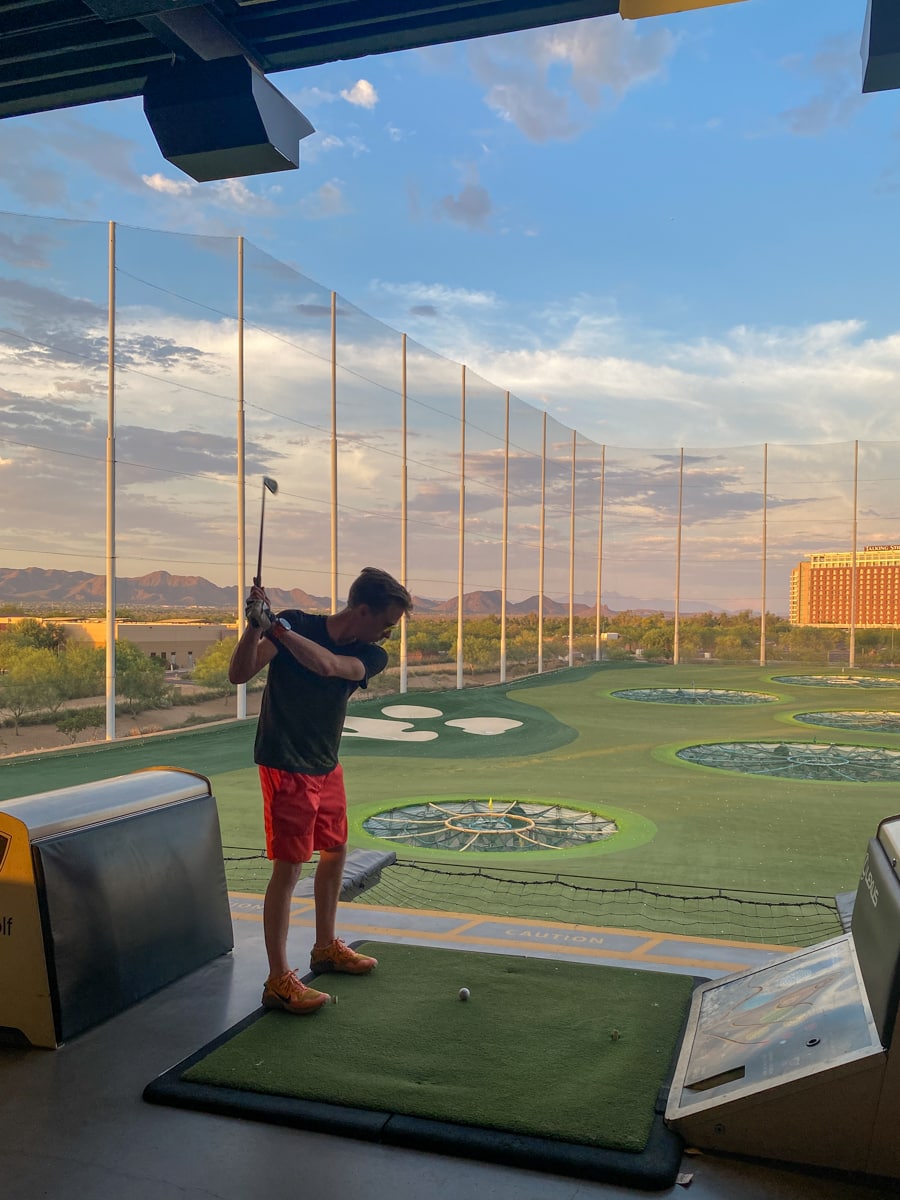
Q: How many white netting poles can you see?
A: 12